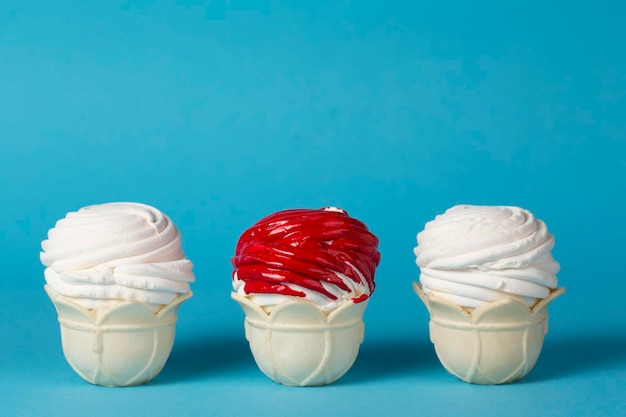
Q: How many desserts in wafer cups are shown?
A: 3